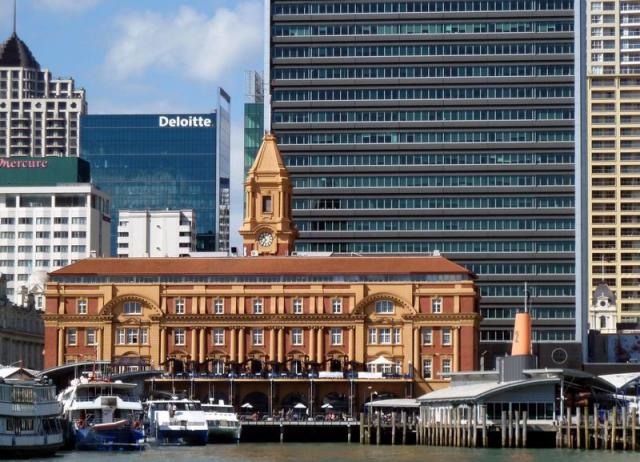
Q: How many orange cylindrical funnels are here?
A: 1